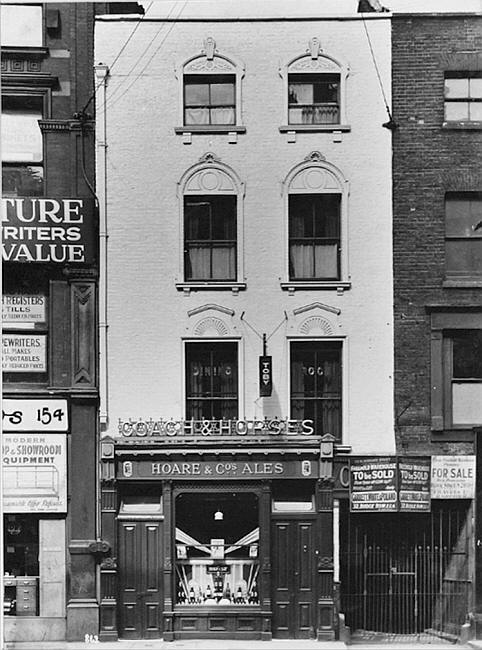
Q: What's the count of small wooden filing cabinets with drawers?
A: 1